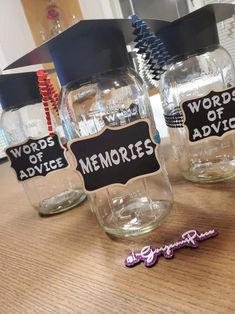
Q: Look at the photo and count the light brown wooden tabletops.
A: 1